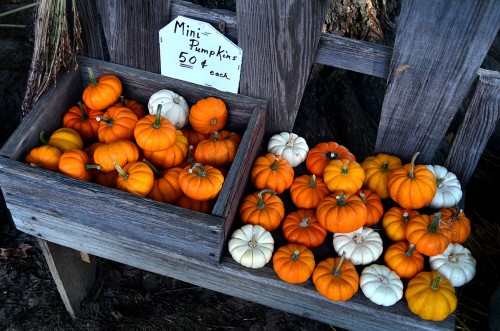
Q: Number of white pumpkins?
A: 7